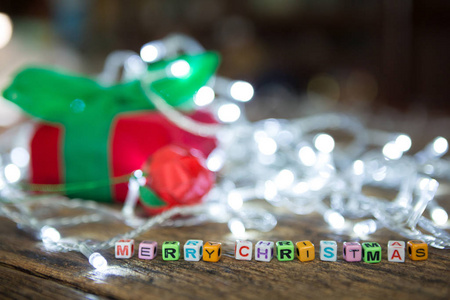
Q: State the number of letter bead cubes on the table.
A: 14